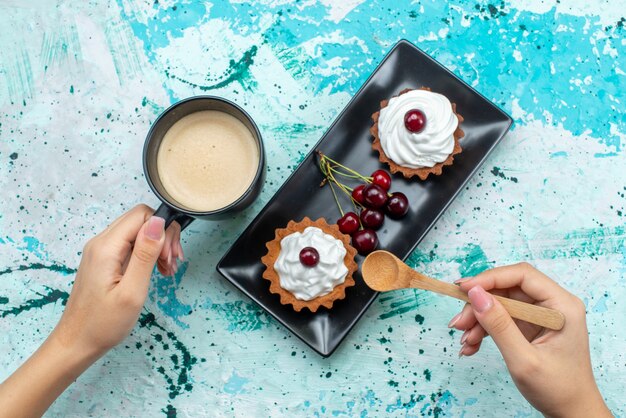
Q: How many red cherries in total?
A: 9